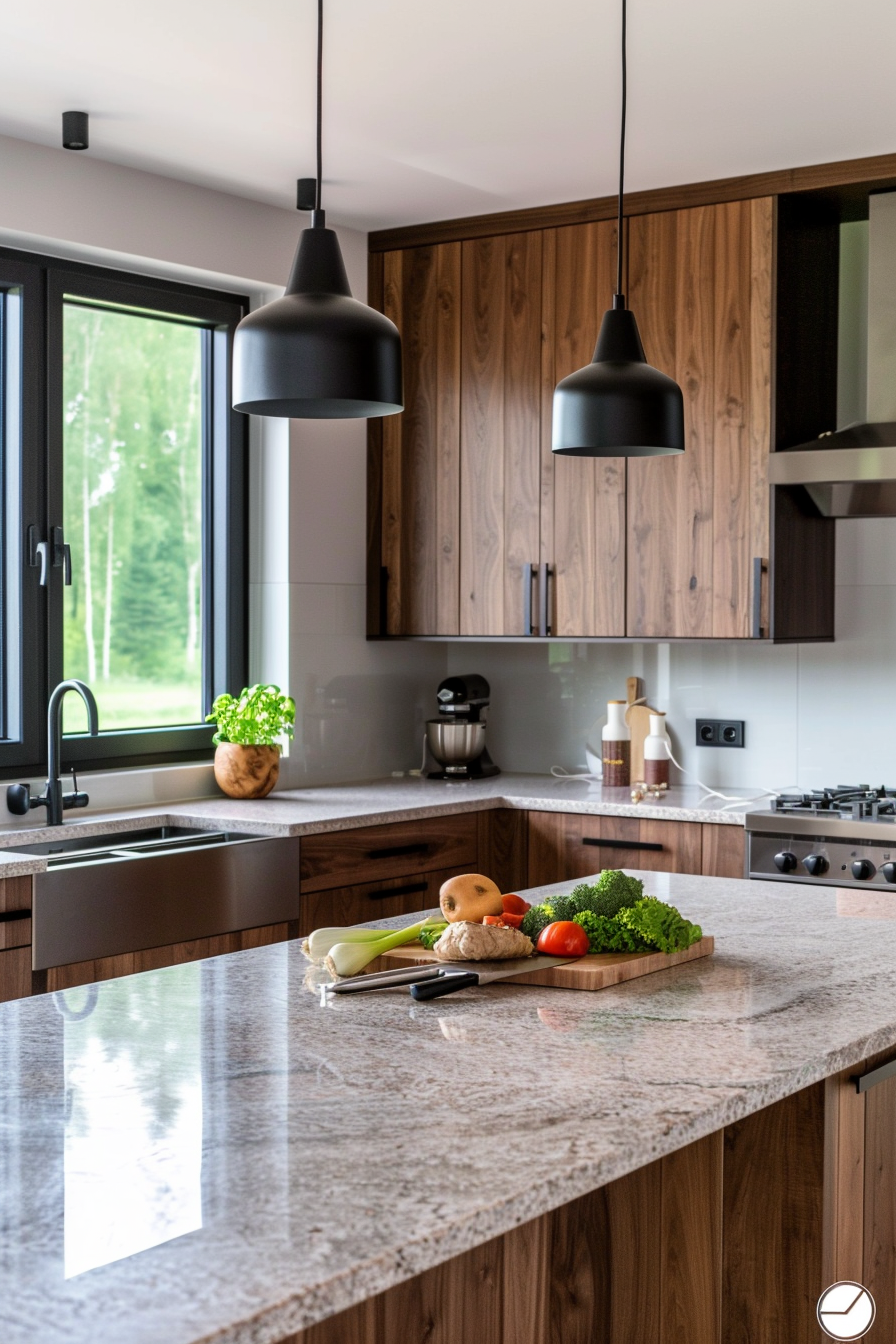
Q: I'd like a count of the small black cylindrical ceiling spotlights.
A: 2